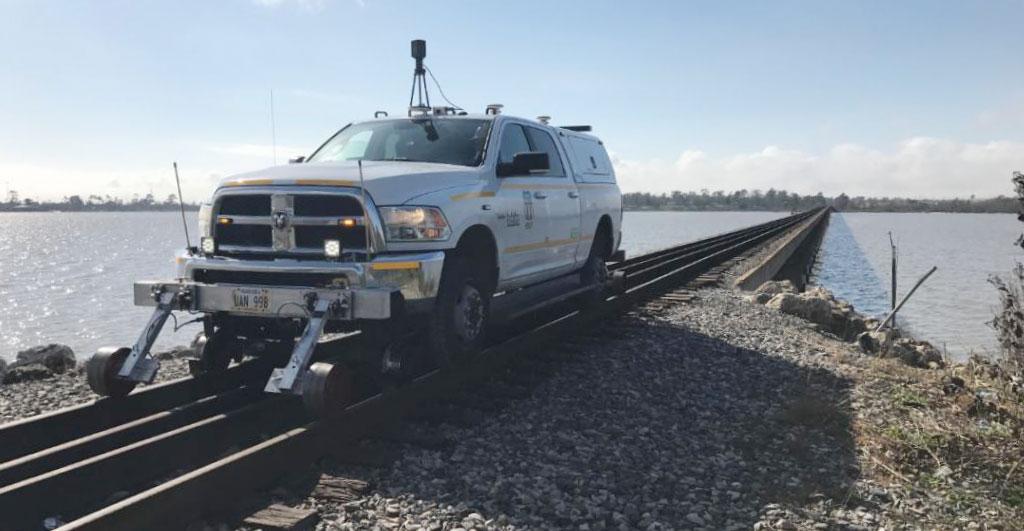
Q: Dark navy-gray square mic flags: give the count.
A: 0